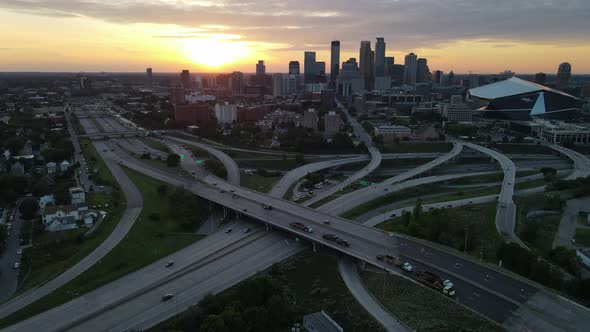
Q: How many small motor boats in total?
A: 0